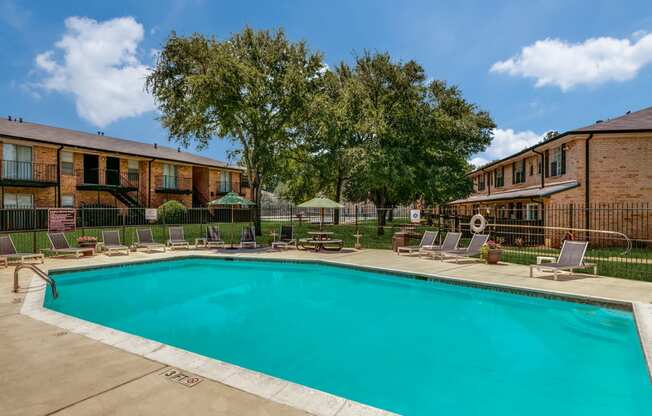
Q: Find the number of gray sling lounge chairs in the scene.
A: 12